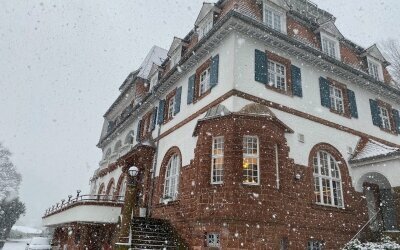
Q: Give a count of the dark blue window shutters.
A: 12